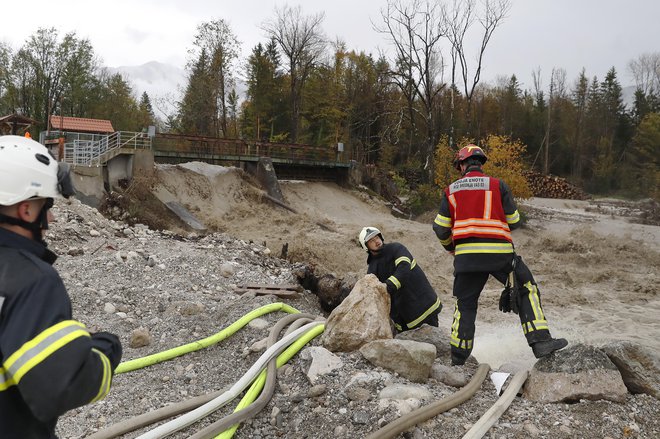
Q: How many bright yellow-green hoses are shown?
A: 2